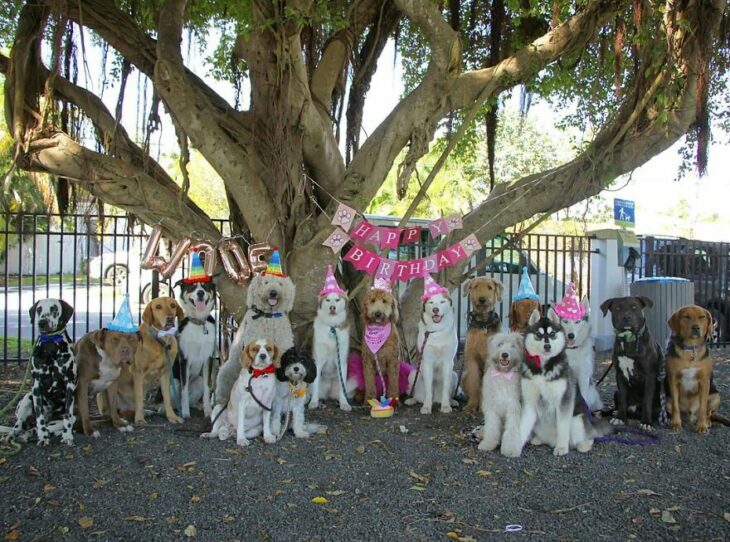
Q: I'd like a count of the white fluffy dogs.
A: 2